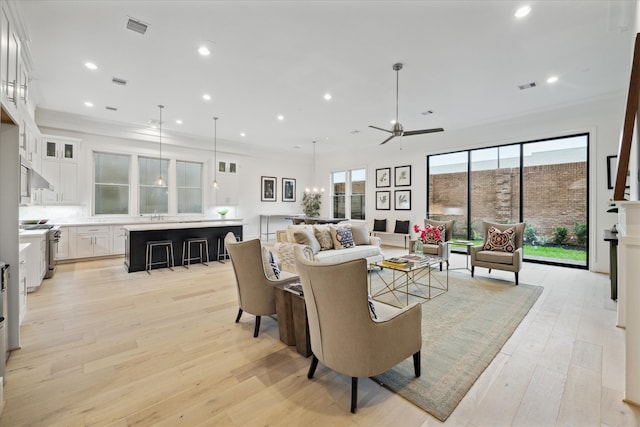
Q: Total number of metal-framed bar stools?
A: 3